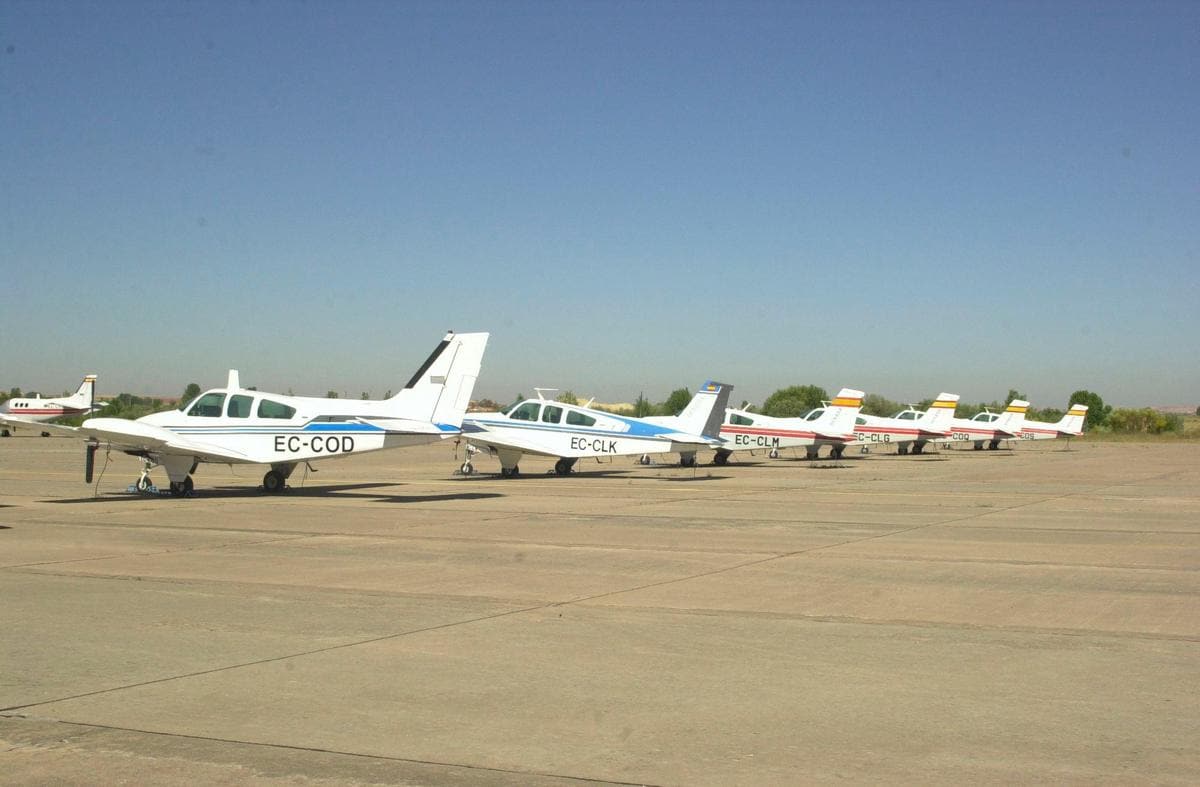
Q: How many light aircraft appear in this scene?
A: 7